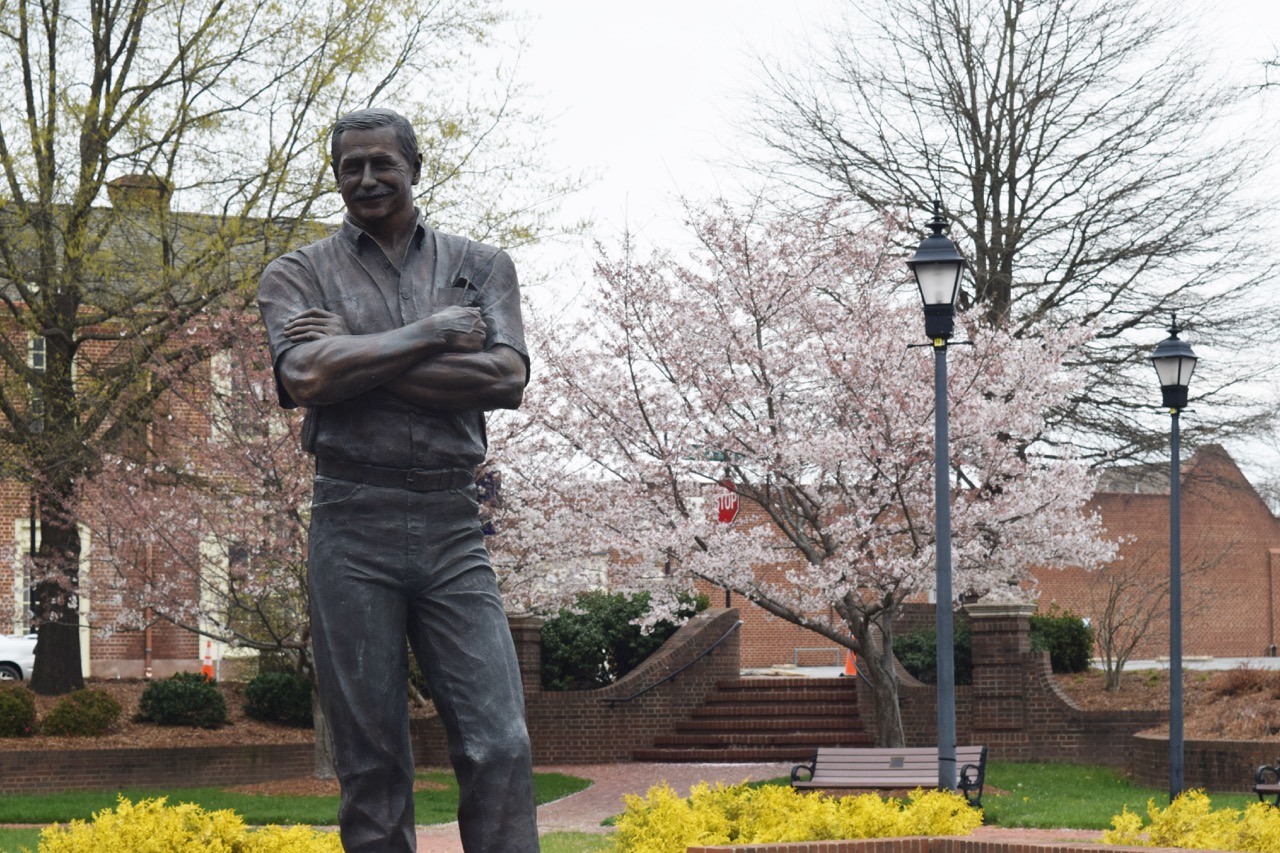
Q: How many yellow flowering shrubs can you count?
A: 3